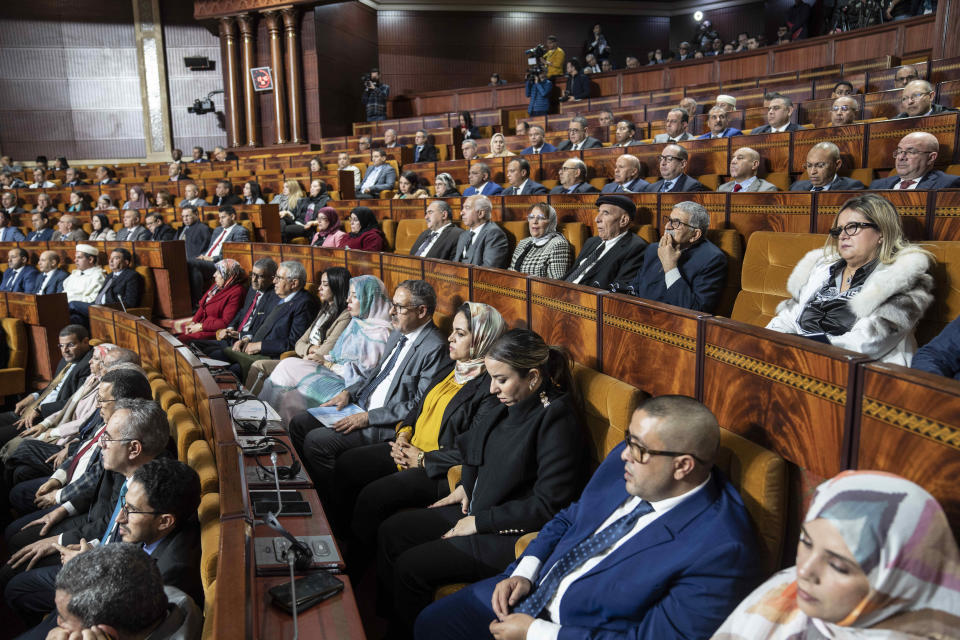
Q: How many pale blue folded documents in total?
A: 1